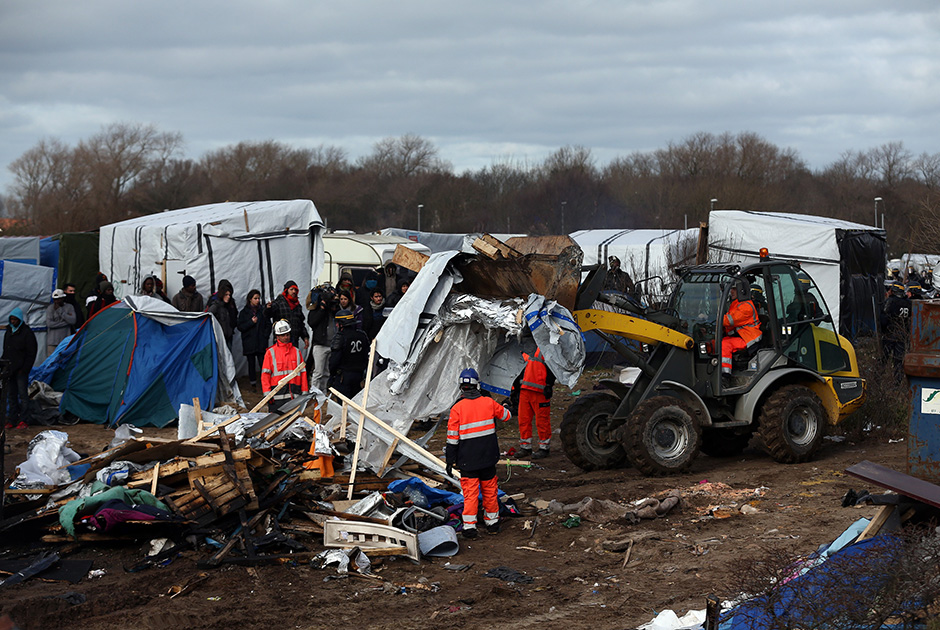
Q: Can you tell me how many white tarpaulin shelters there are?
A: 3